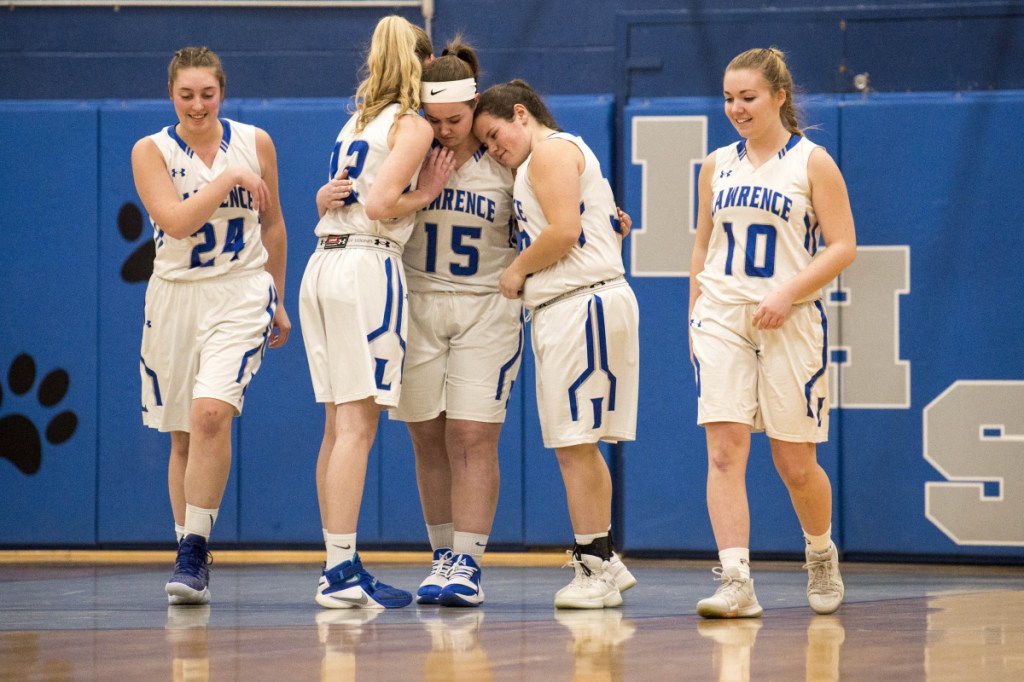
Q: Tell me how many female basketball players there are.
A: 5